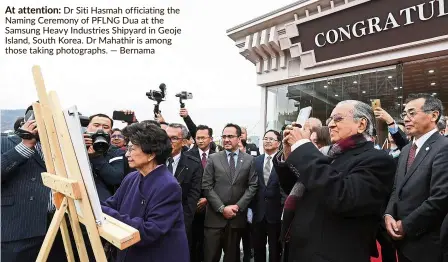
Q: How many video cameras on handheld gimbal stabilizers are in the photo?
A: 2